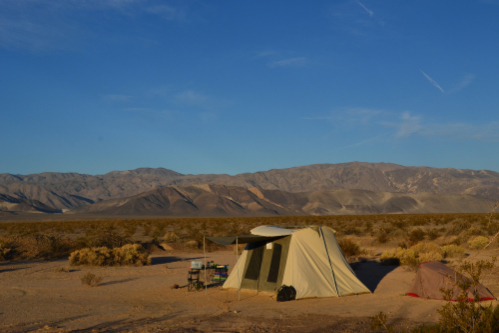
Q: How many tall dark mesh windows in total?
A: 2